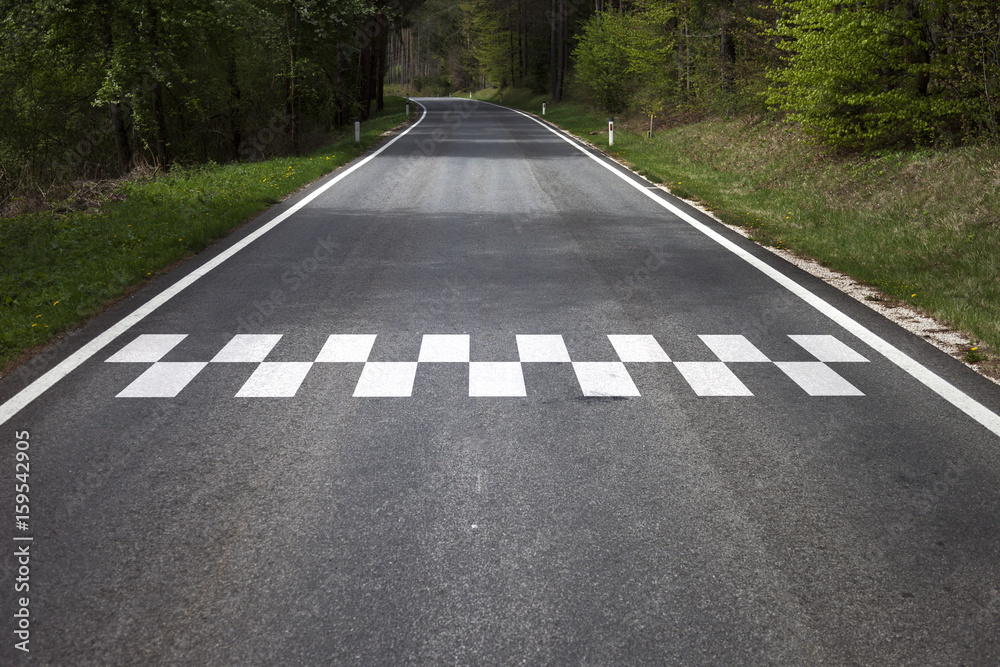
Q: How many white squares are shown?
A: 15